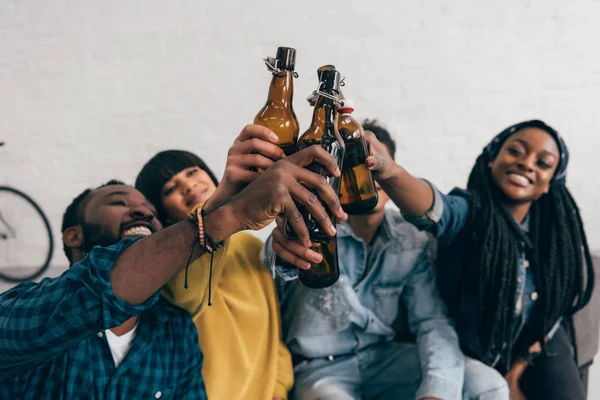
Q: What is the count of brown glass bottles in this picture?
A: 4